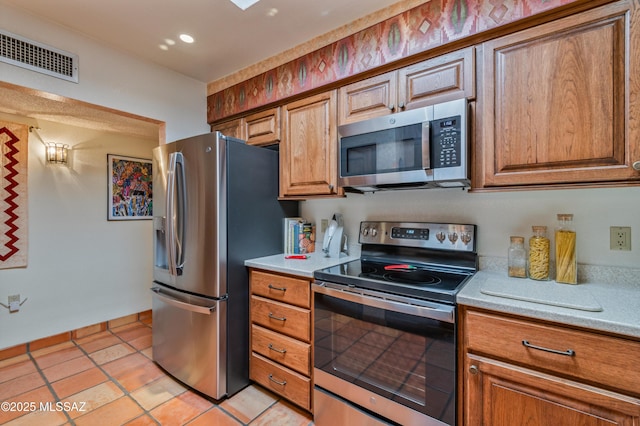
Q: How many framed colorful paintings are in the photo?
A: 1